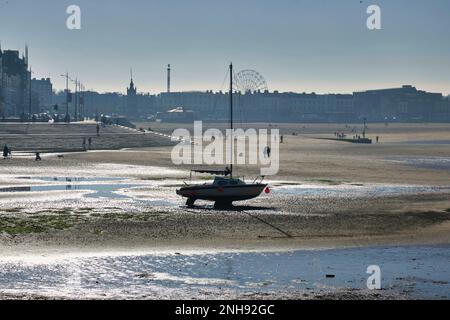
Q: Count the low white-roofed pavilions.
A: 1